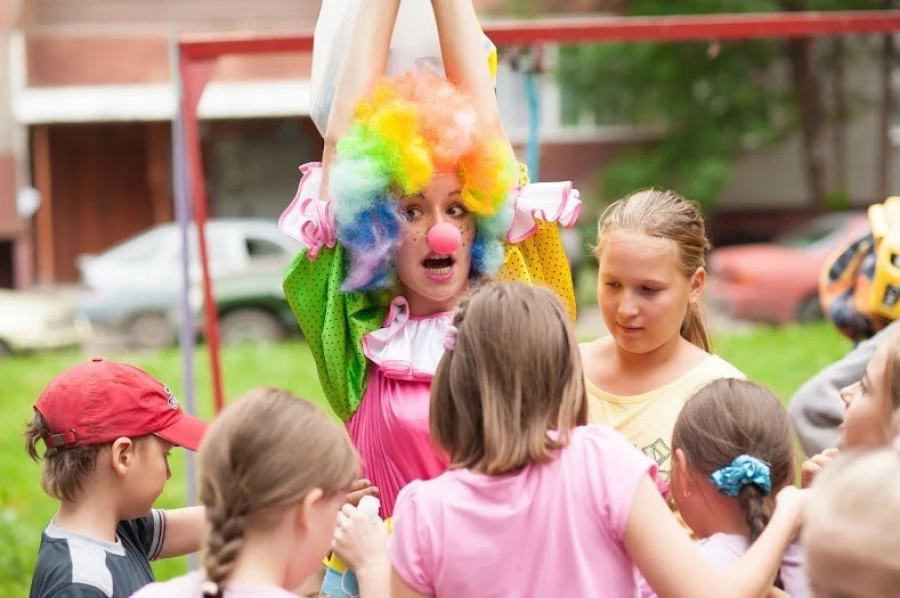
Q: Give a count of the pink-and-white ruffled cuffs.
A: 2